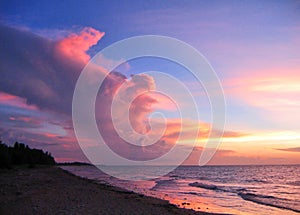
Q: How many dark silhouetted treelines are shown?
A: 1